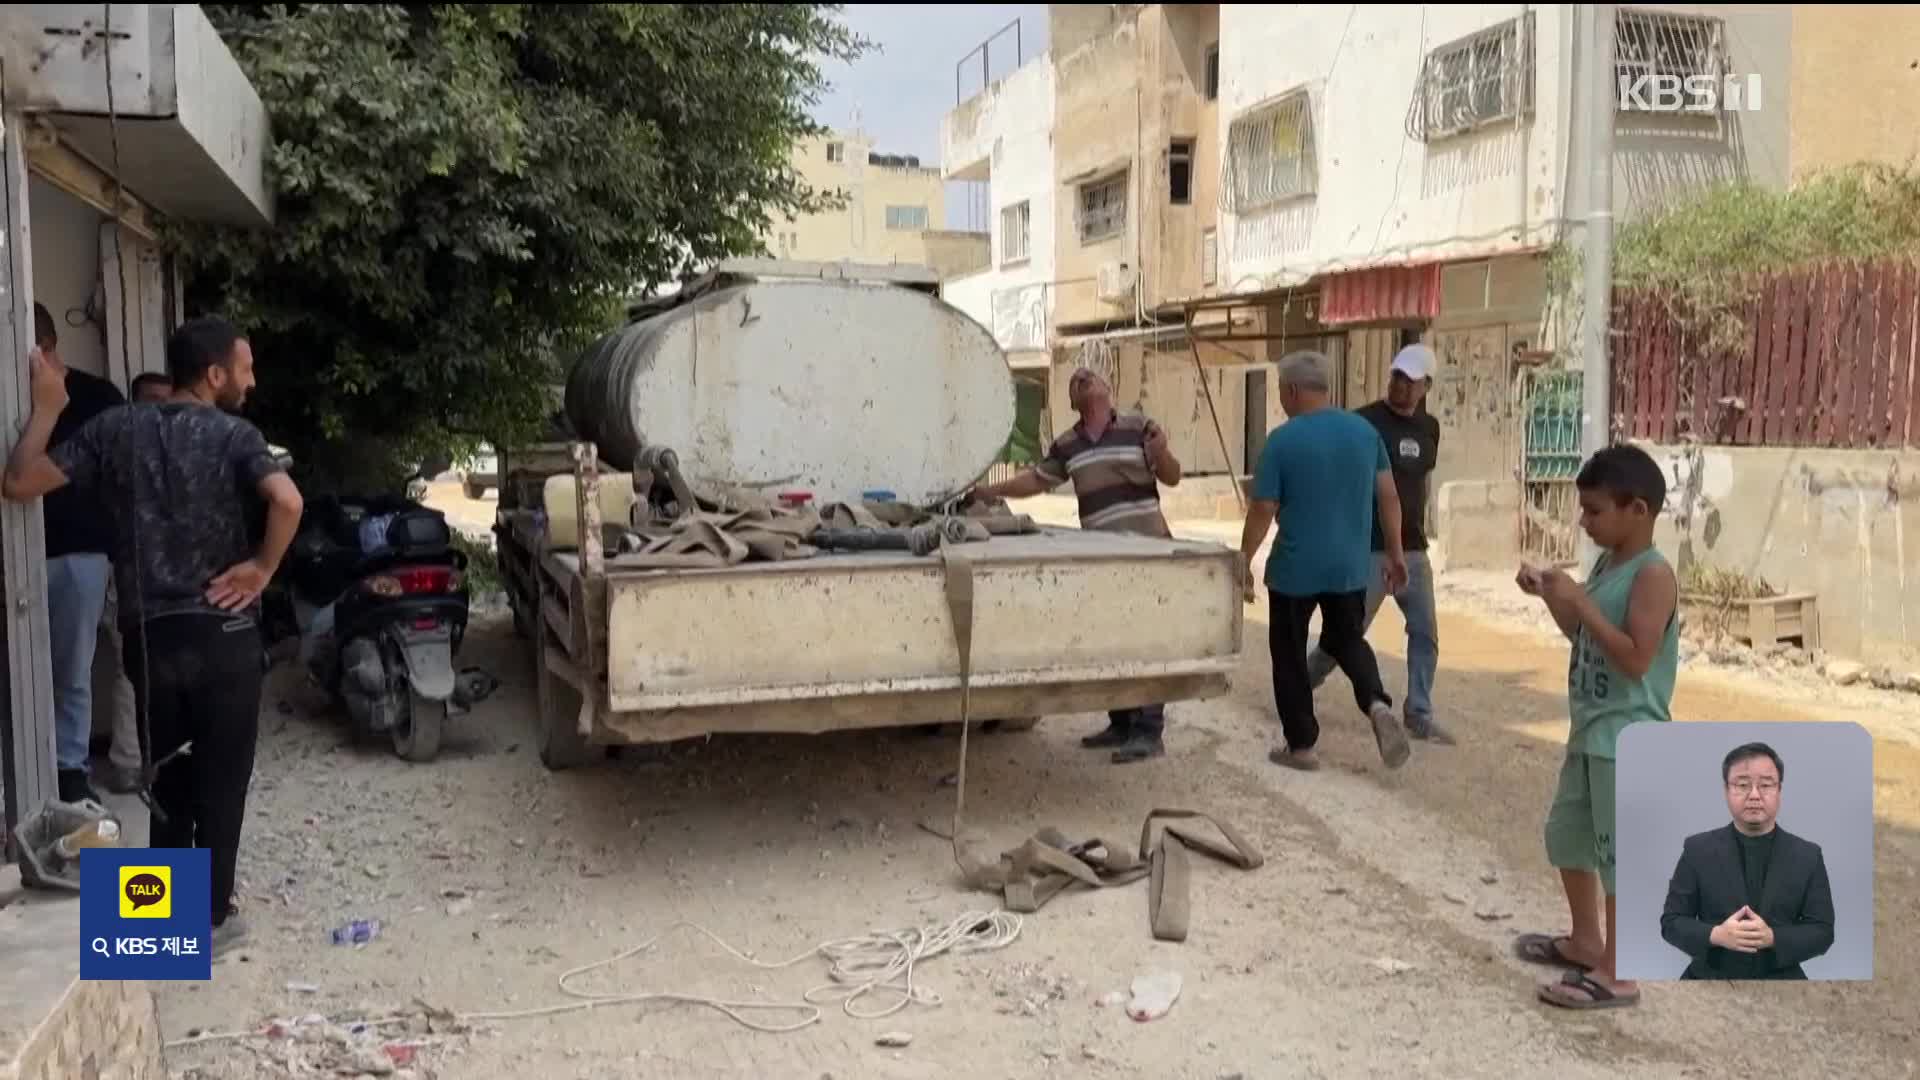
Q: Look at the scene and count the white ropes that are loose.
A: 1